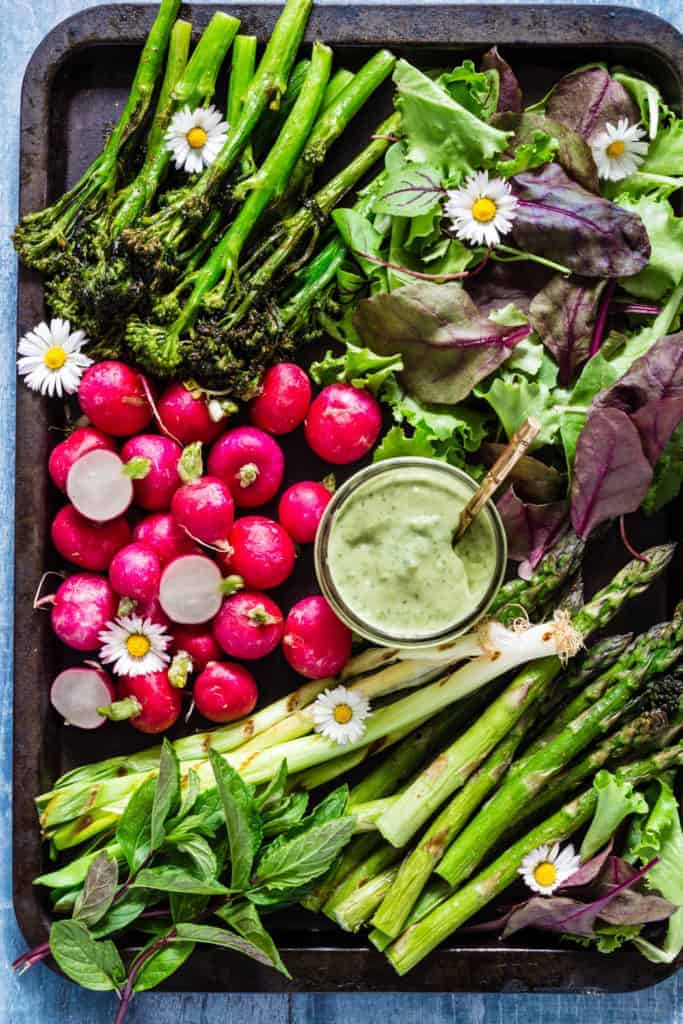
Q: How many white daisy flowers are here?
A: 7